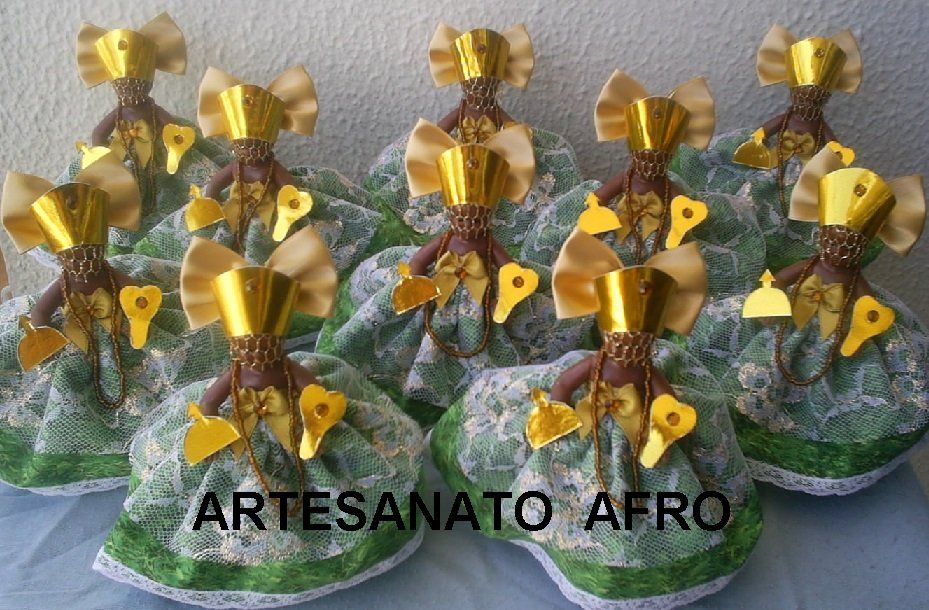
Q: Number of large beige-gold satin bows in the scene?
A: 10